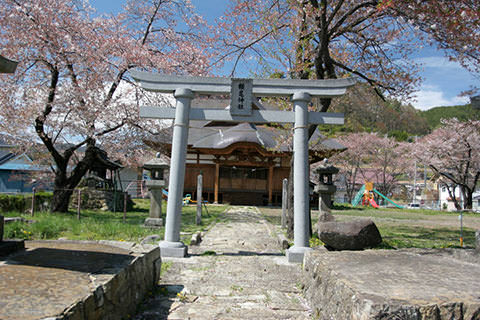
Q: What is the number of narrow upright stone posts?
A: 2